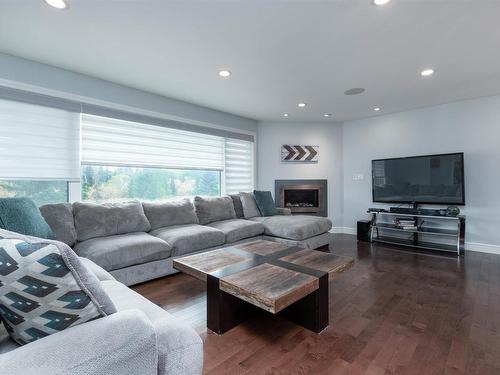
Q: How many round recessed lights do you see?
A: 8